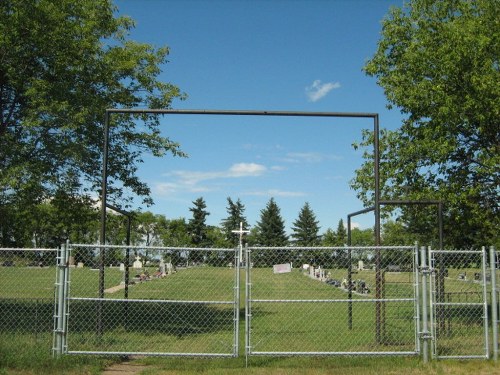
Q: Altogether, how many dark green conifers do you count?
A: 4